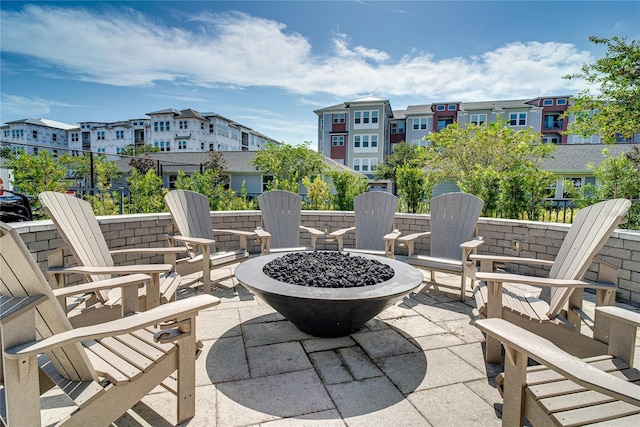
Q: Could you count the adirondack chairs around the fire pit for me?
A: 8